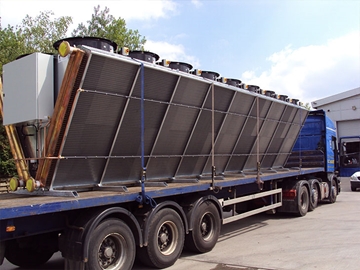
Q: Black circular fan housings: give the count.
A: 9